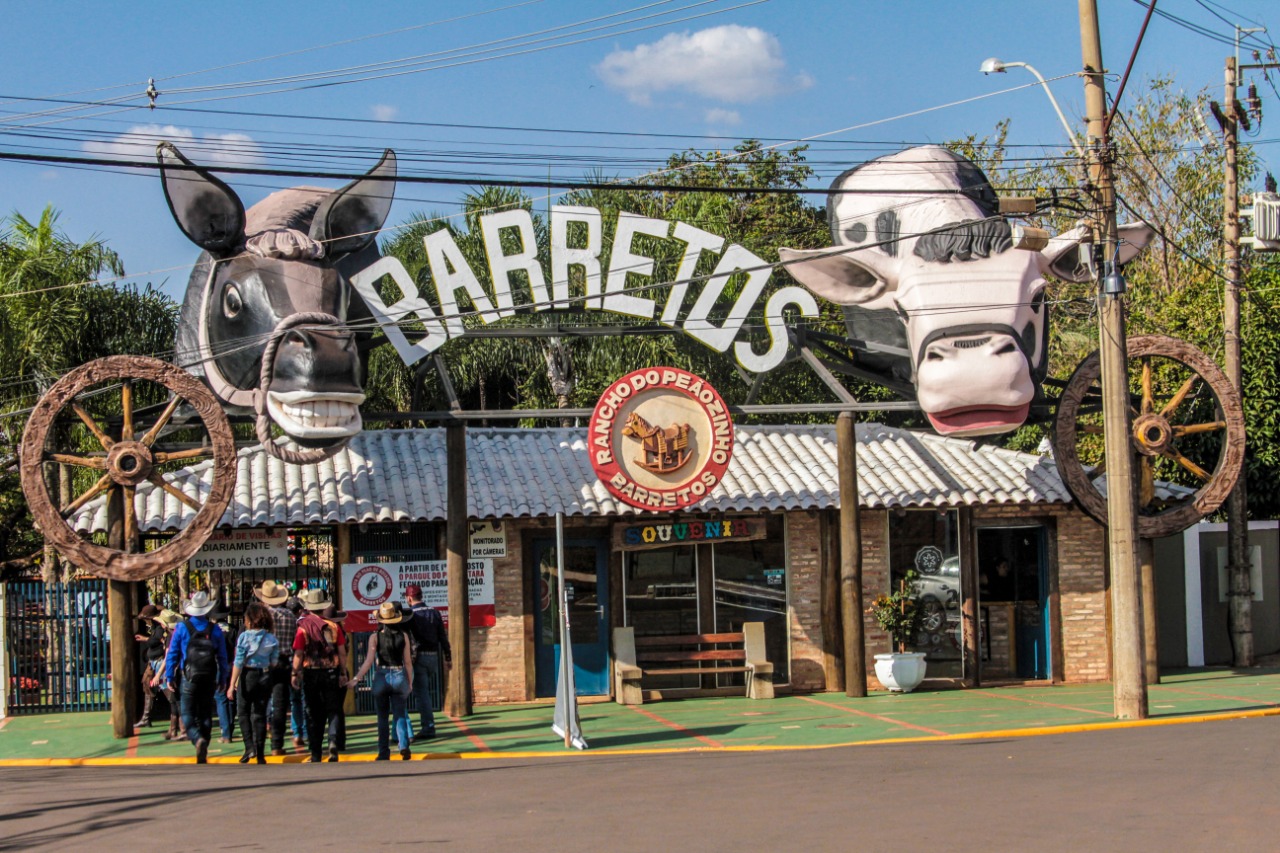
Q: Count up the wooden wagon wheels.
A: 2